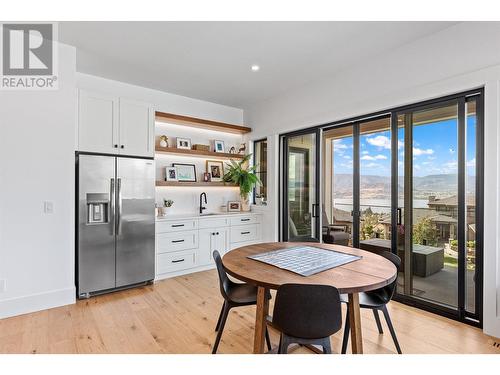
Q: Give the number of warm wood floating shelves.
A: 3